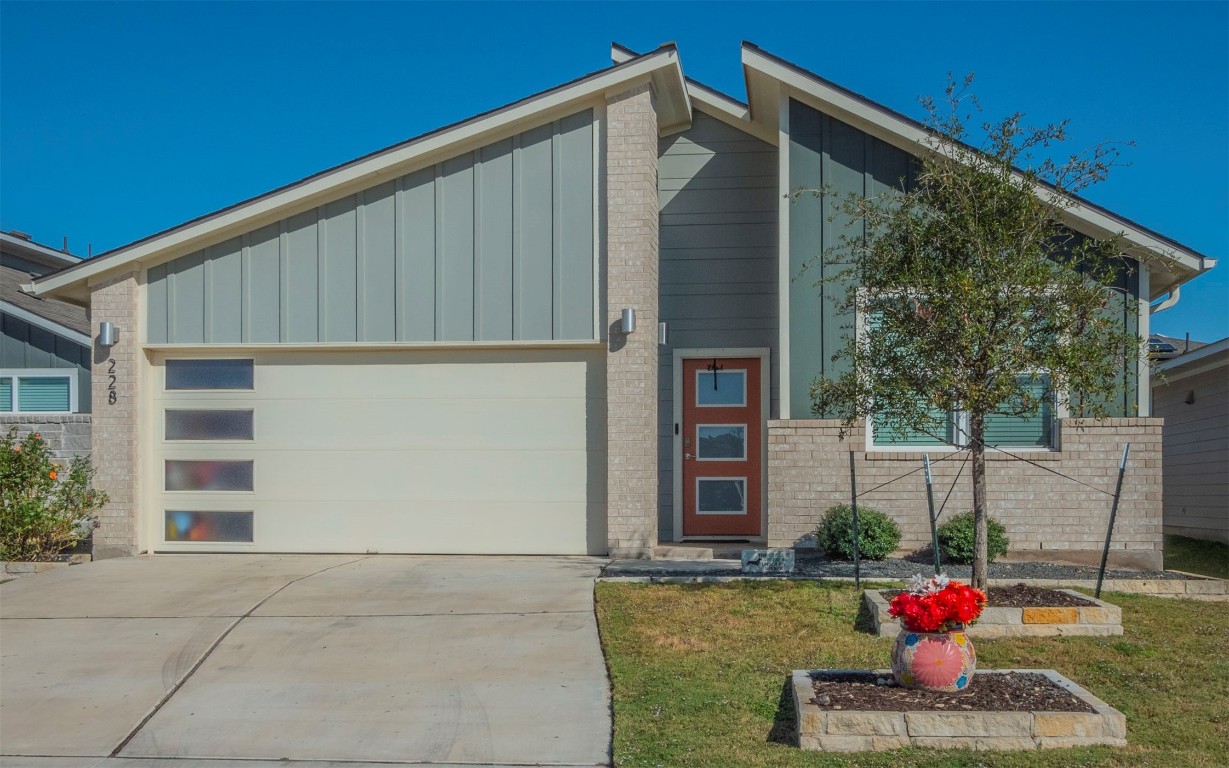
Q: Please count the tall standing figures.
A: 0